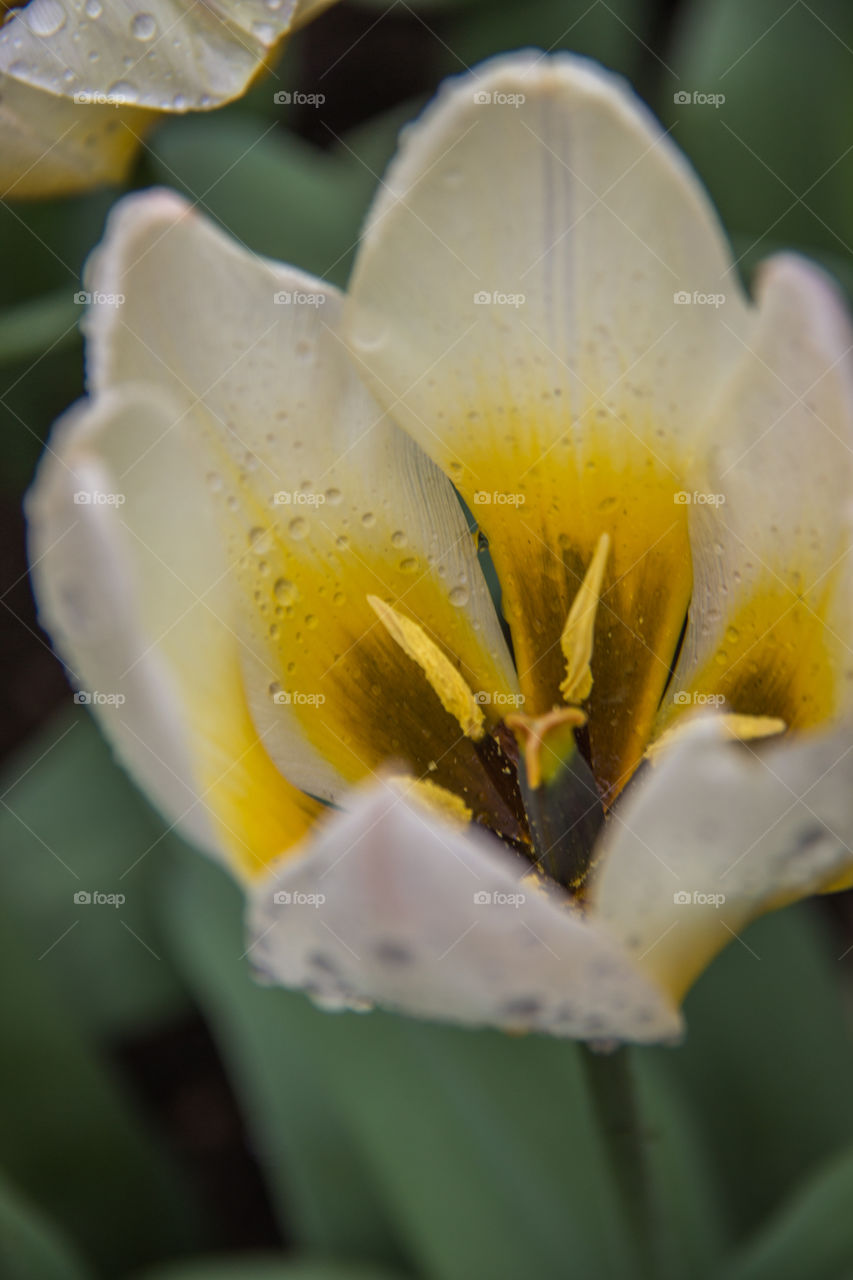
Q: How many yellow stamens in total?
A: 4